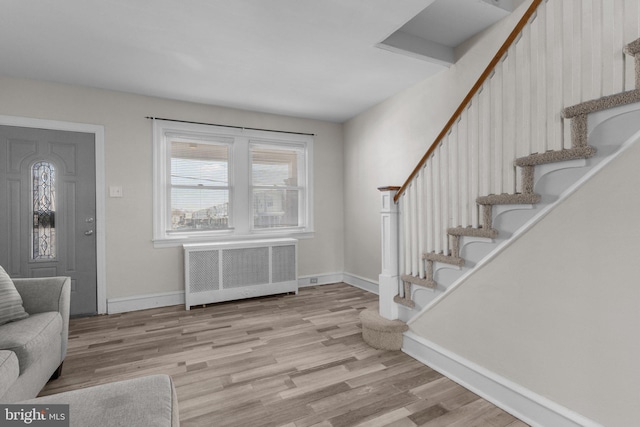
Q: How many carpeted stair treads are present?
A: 9